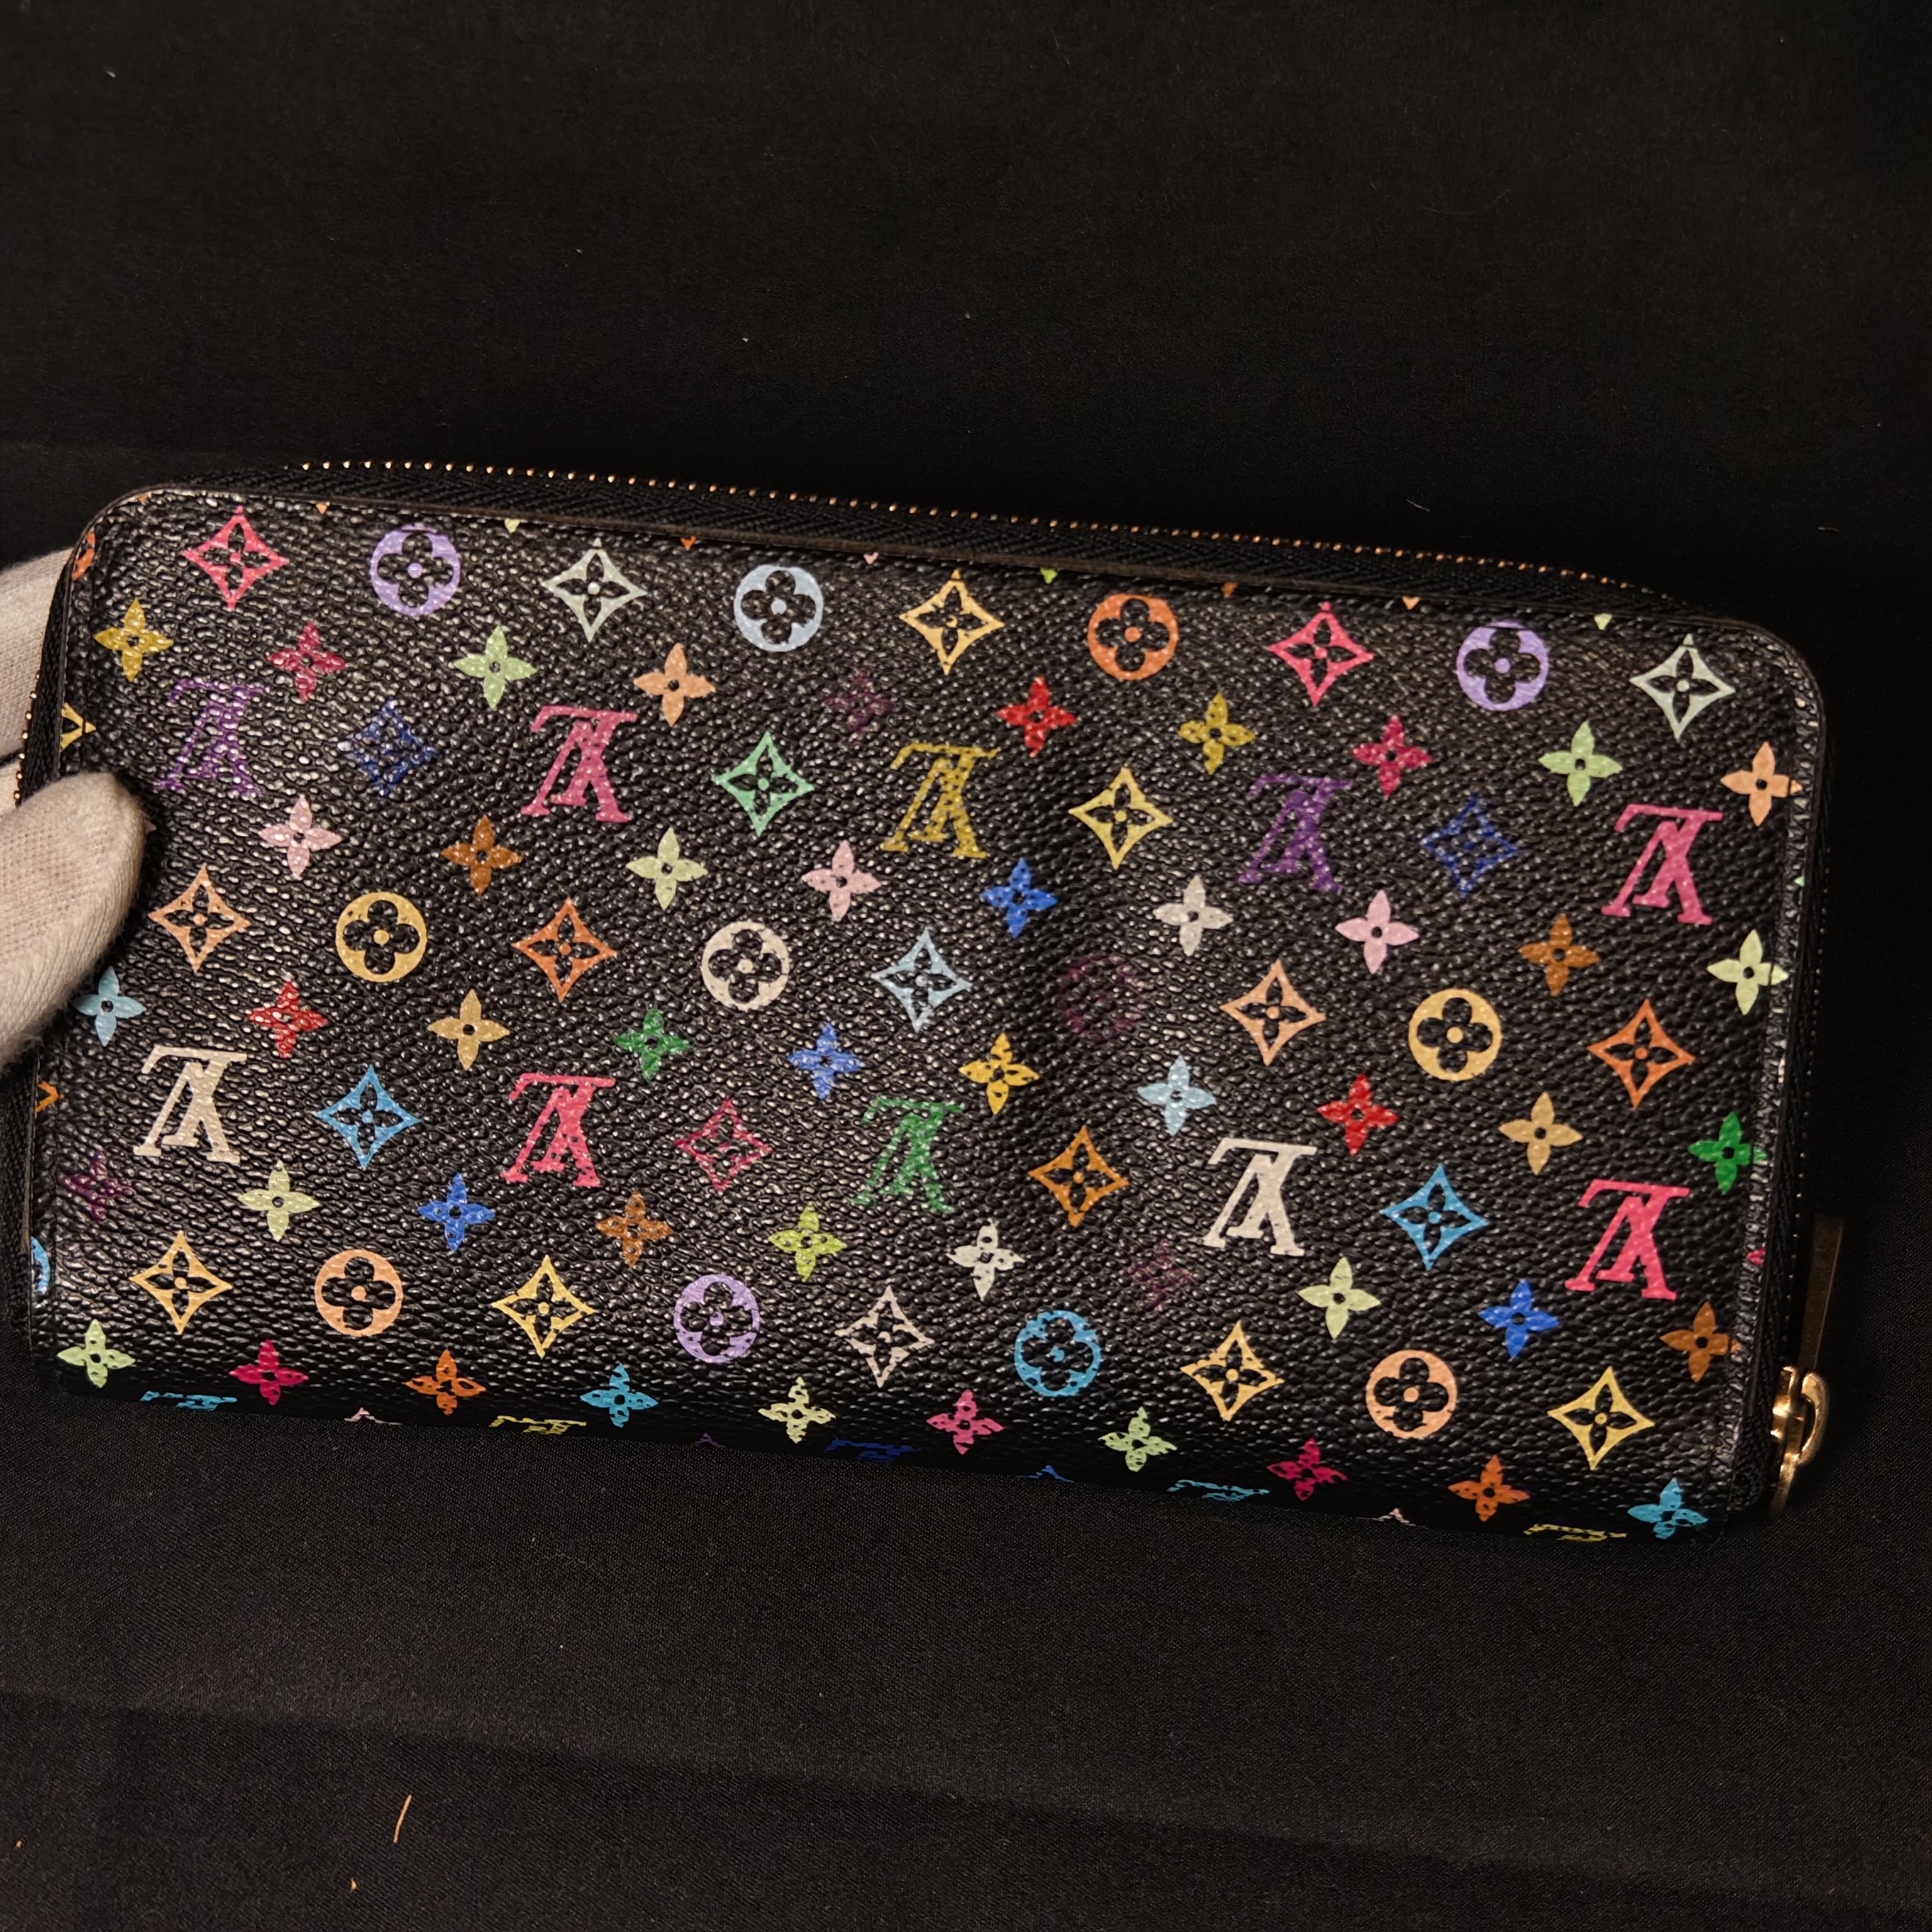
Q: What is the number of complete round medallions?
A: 12